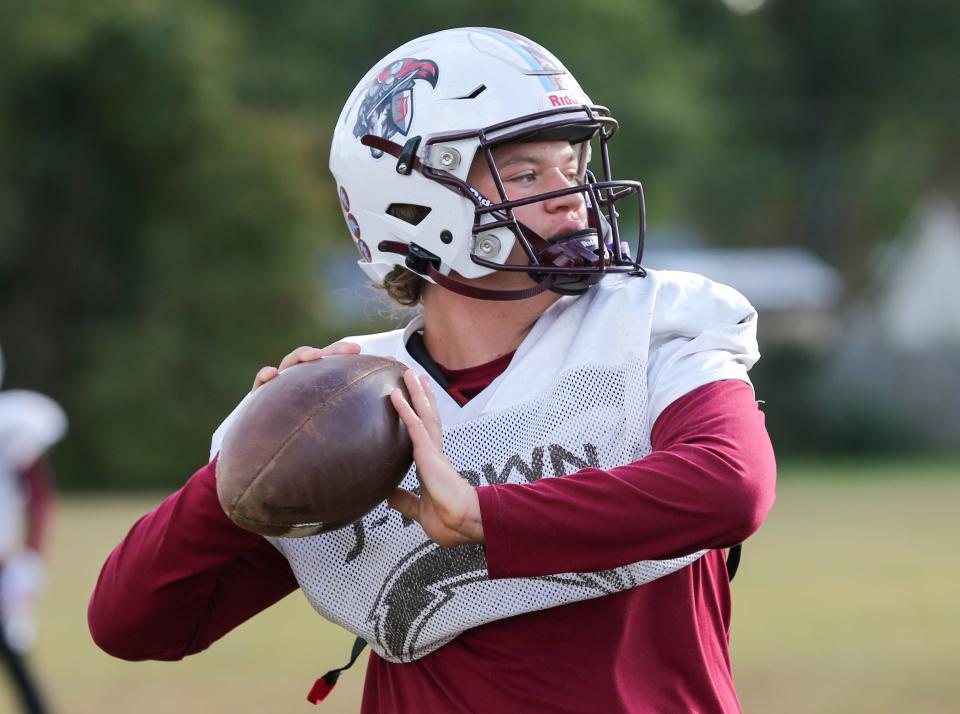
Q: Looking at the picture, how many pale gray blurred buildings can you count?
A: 2